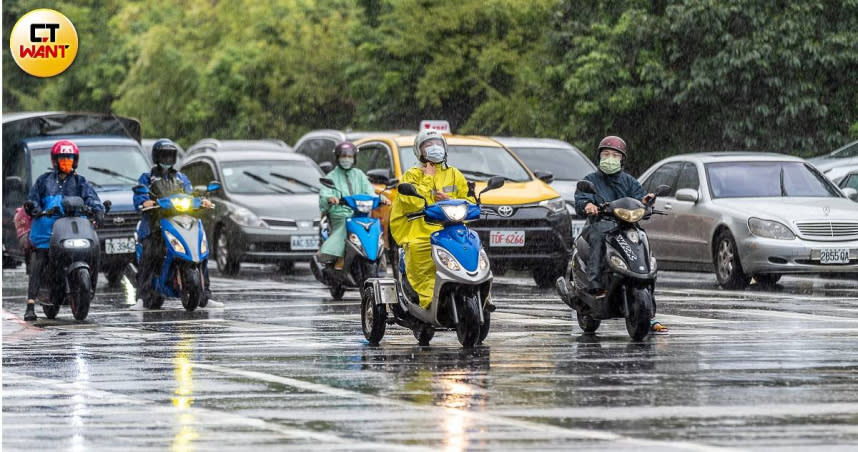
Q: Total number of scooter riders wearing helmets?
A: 5